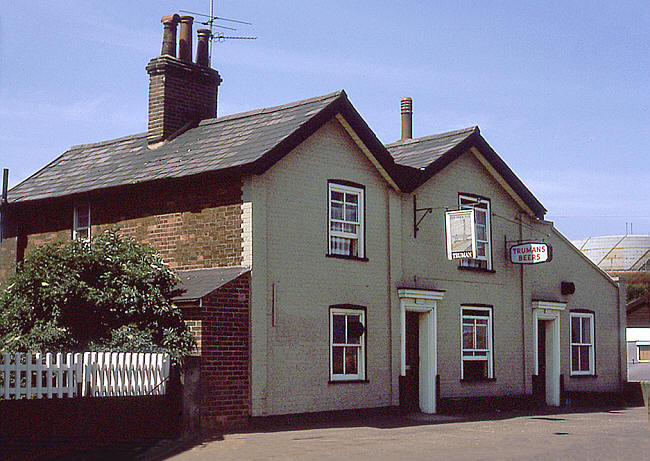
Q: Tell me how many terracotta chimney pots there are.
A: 4